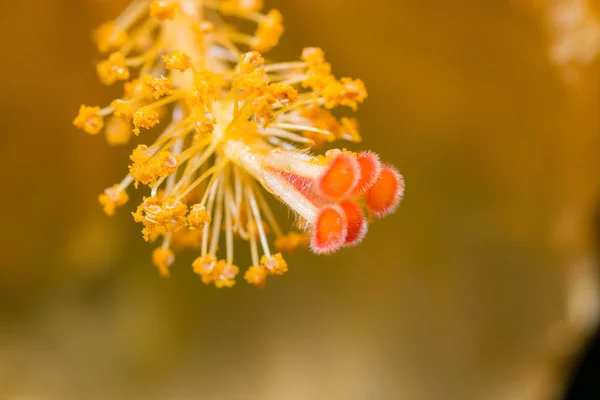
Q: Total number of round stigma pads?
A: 5